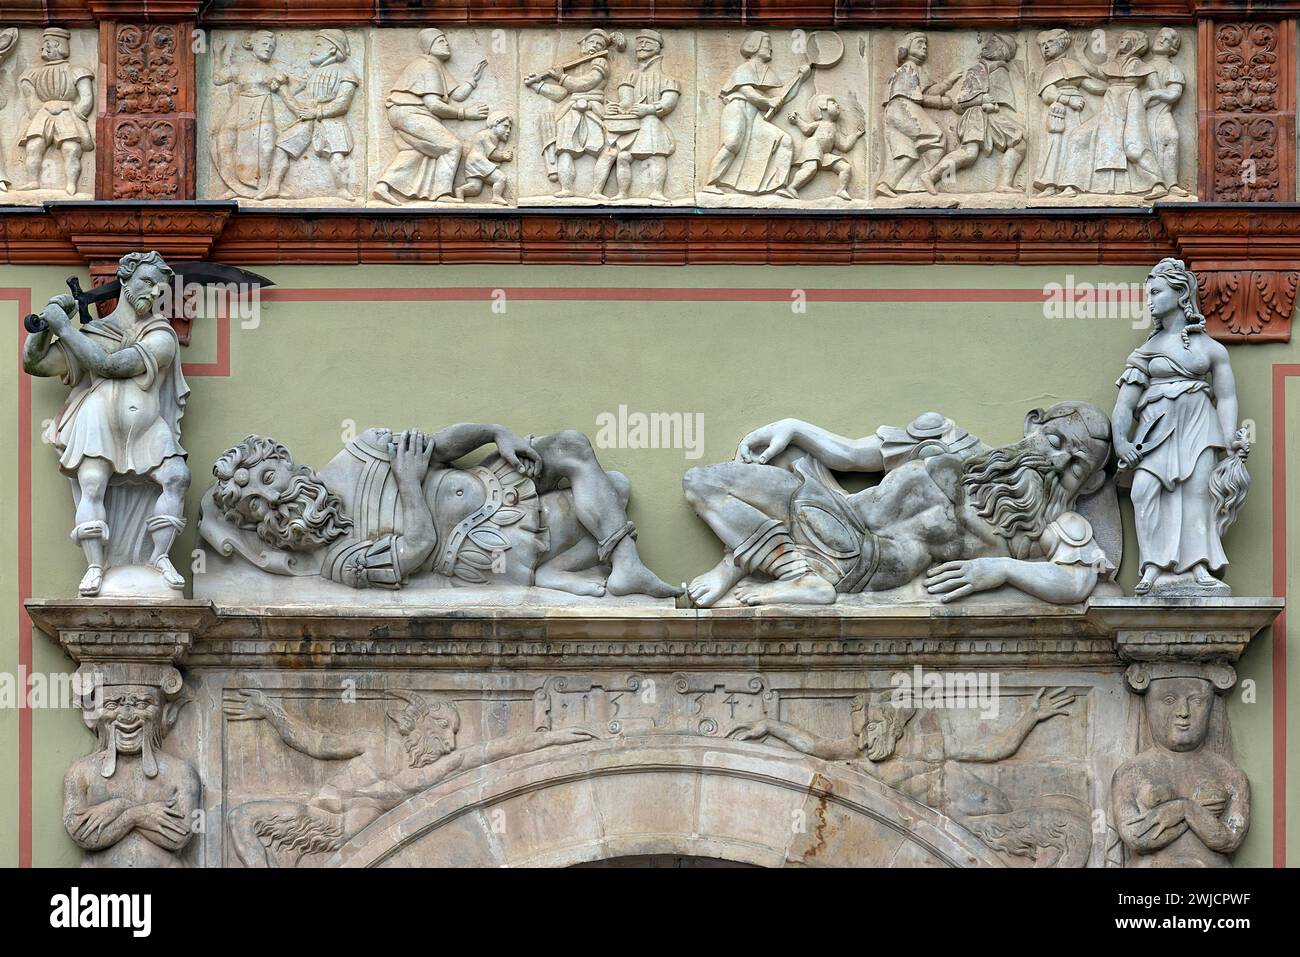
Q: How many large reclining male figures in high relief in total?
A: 2